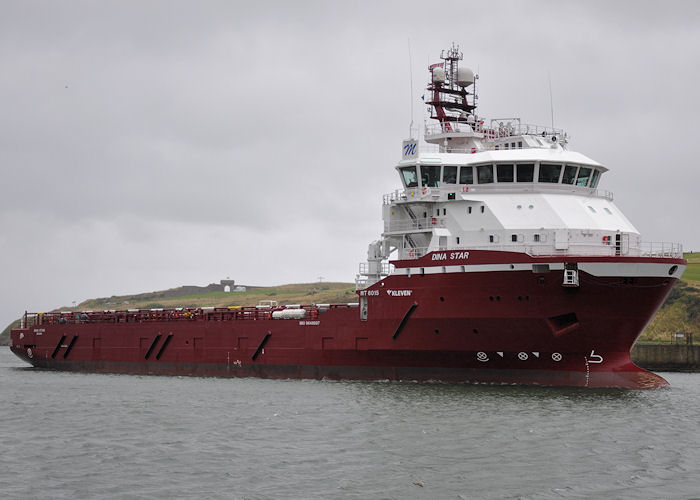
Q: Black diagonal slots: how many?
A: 6